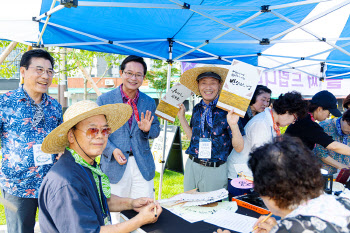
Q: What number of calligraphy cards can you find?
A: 2